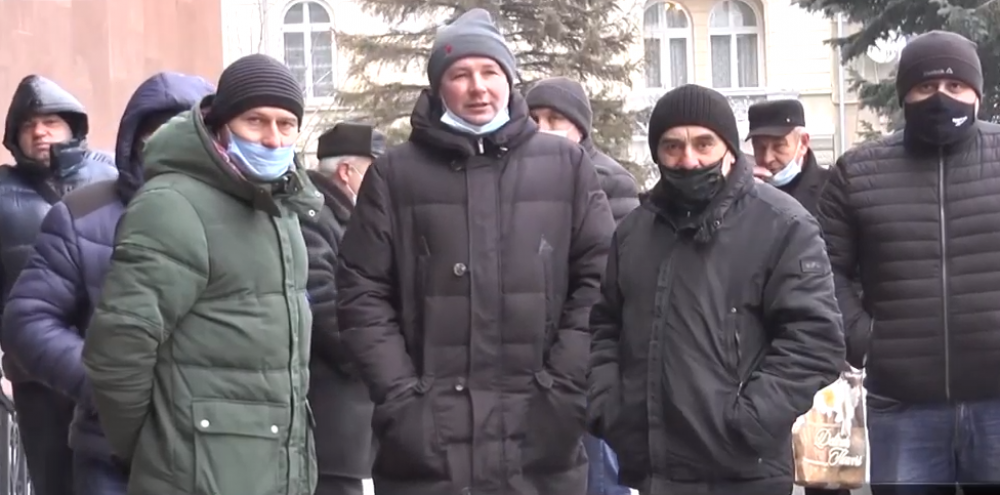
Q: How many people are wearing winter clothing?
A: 9